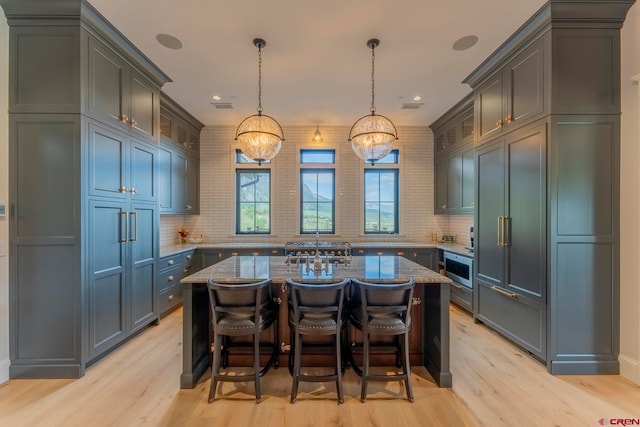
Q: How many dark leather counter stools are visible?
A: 3